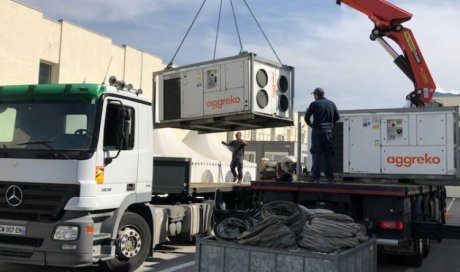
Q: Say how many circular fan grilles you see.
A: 4